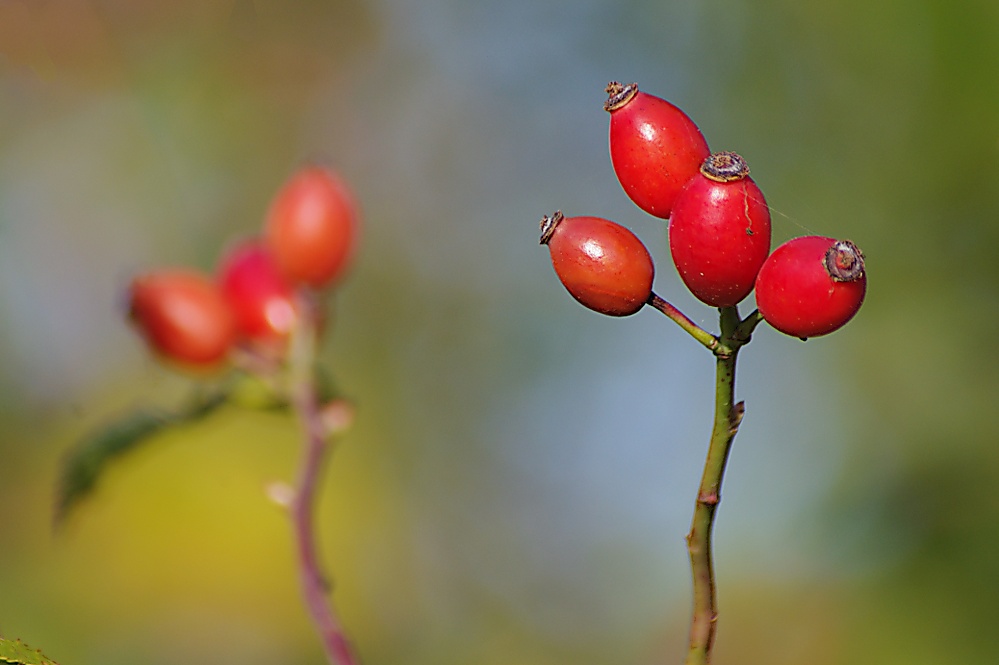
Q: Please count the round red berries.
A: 7